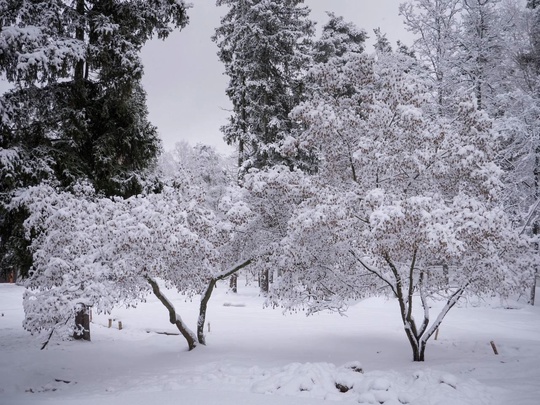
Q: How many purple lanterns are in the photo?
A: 0